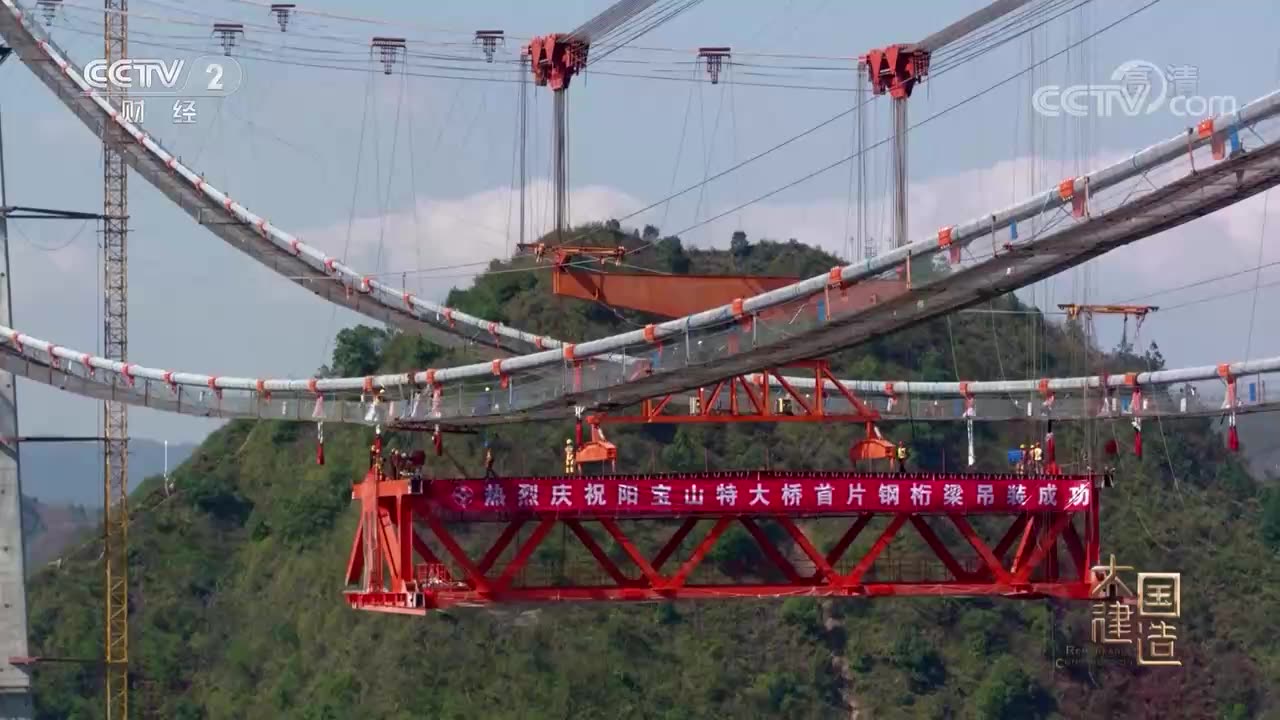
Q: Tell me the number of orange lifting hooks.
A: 2